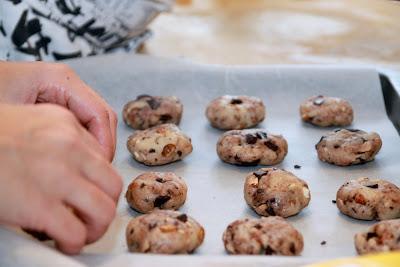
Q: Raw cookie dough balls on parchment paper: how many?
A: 12